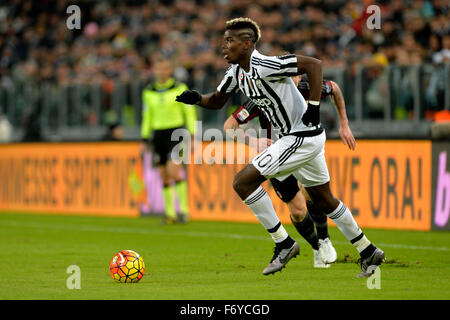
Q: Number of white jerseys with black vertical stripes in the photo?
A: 1